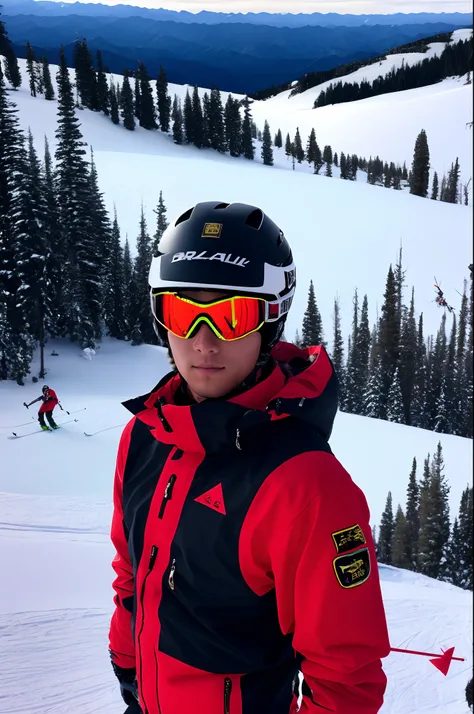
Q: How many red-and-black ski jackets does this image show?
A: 2